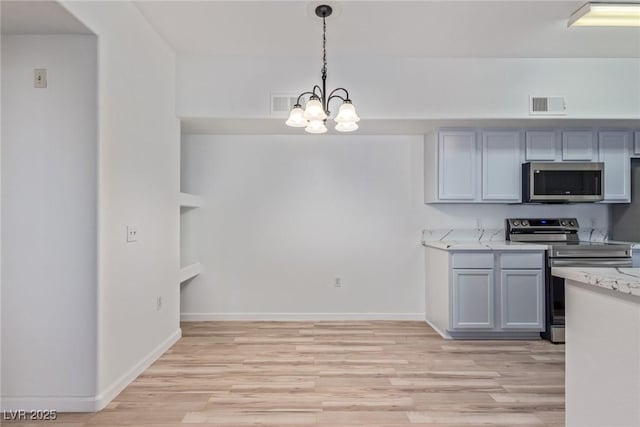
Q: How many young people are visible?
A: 0